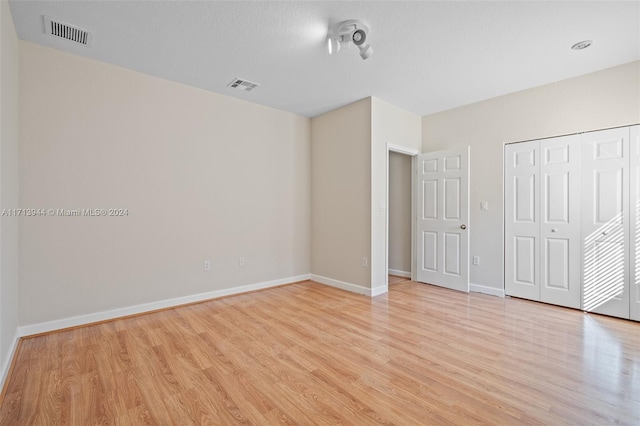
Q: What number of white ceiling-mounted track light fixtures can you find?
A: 1